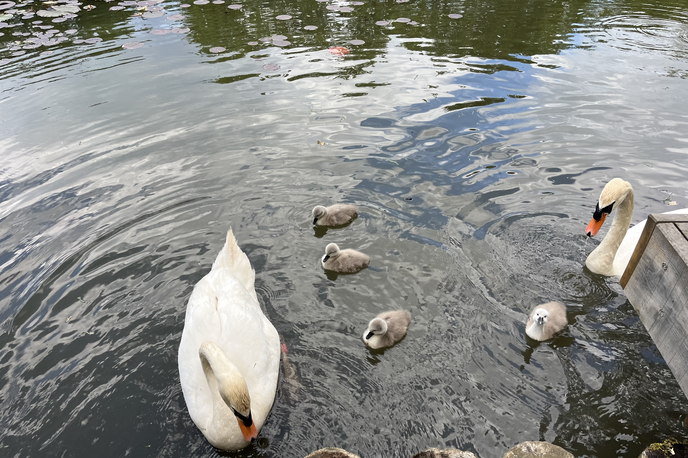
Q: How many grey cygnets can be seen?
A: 4